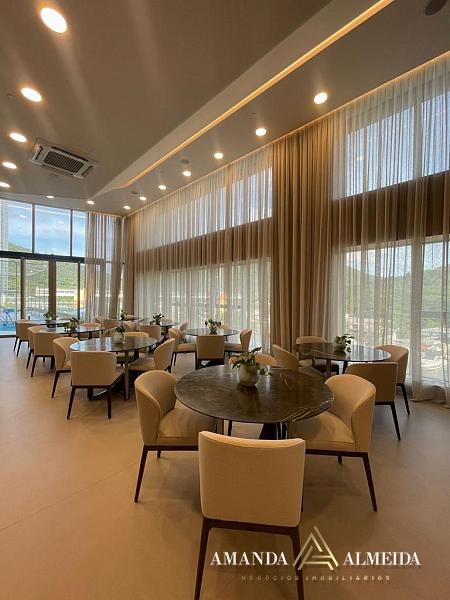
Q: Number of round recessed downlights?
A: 14